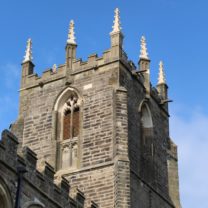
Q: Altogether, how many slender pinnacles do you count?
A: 5